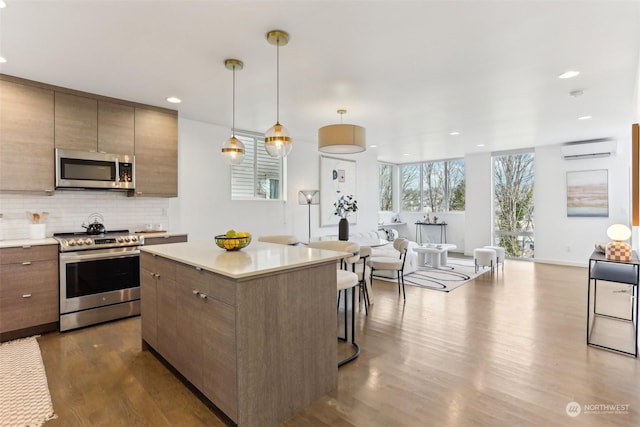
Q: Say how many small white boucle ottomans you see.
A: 2